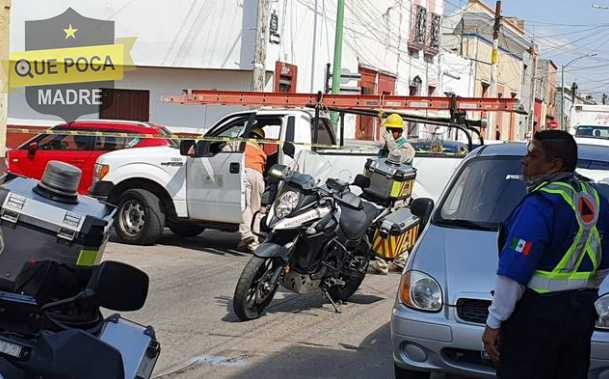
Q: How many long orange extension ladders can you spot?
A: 1